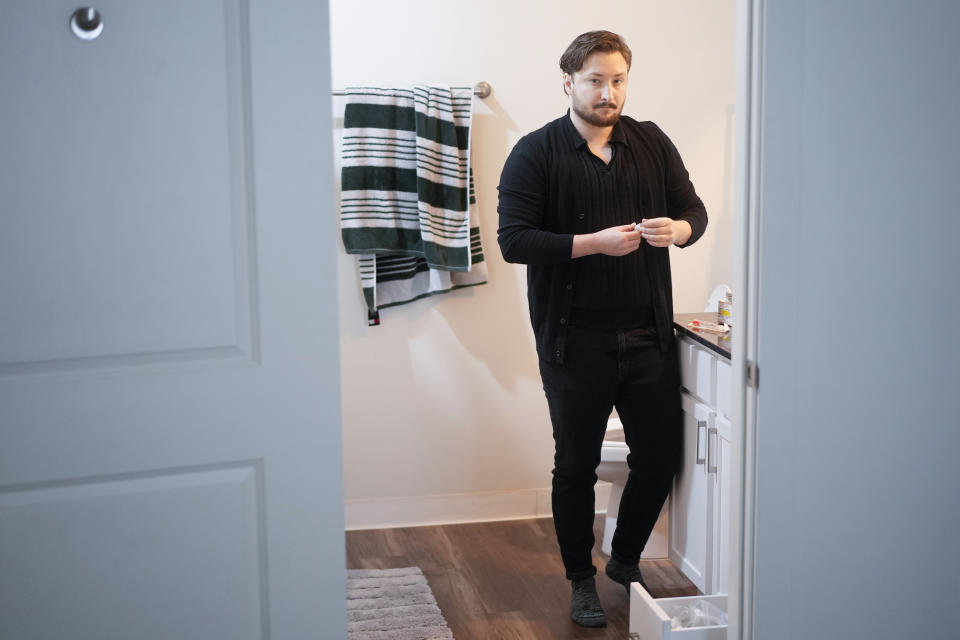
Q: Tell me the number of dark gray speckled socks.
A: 2